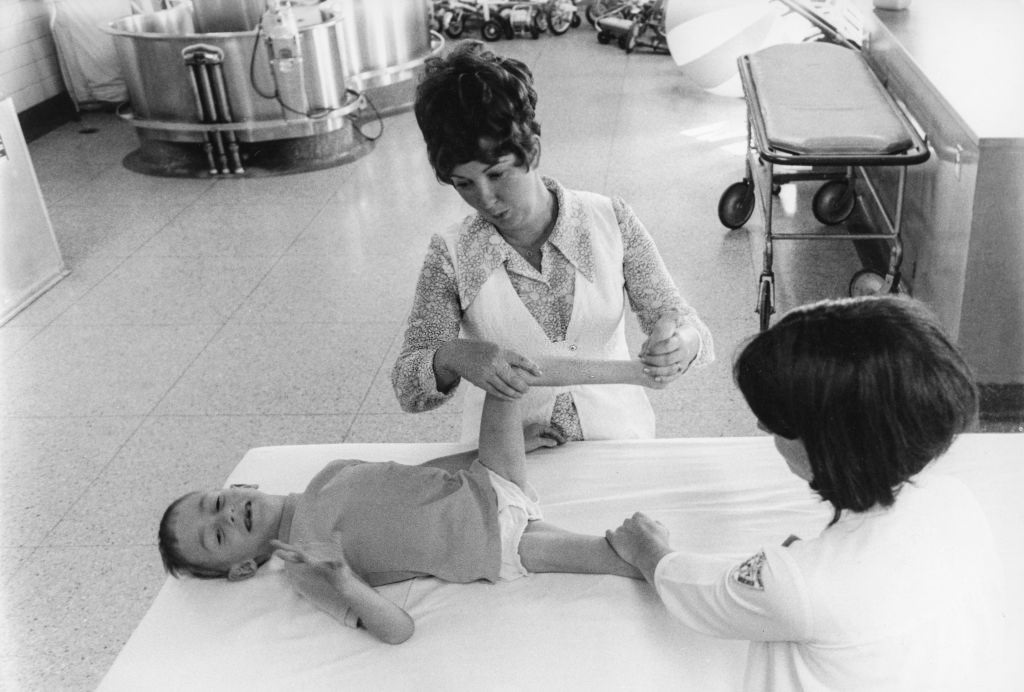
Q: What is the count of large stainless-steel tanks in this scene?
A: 2